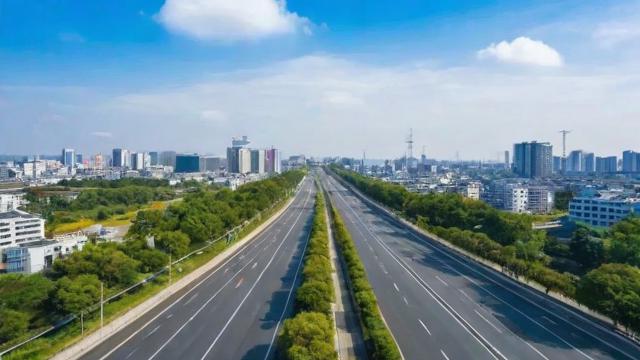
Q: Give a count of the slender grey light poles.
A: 3